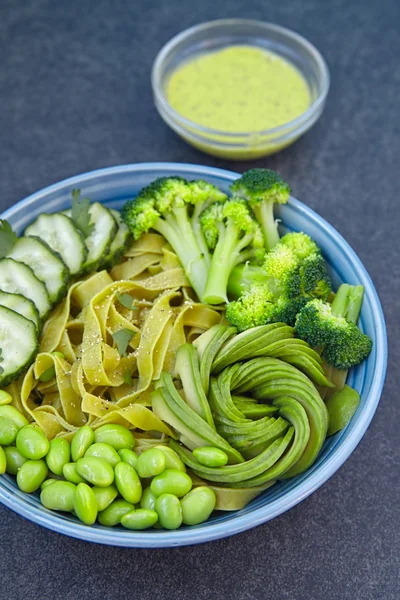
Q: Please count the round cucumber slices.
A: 7